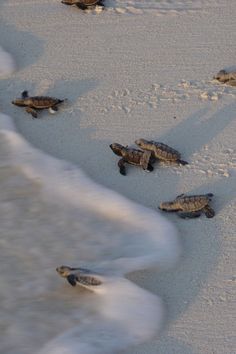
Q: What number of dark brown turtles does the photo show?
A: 7